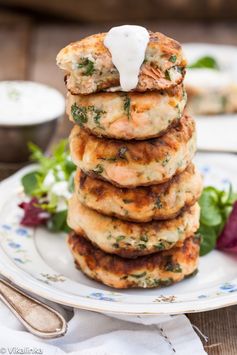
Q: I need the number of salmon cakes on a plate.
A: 6